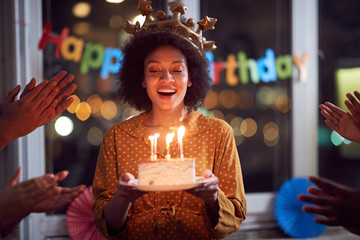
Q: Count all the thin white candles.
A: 4